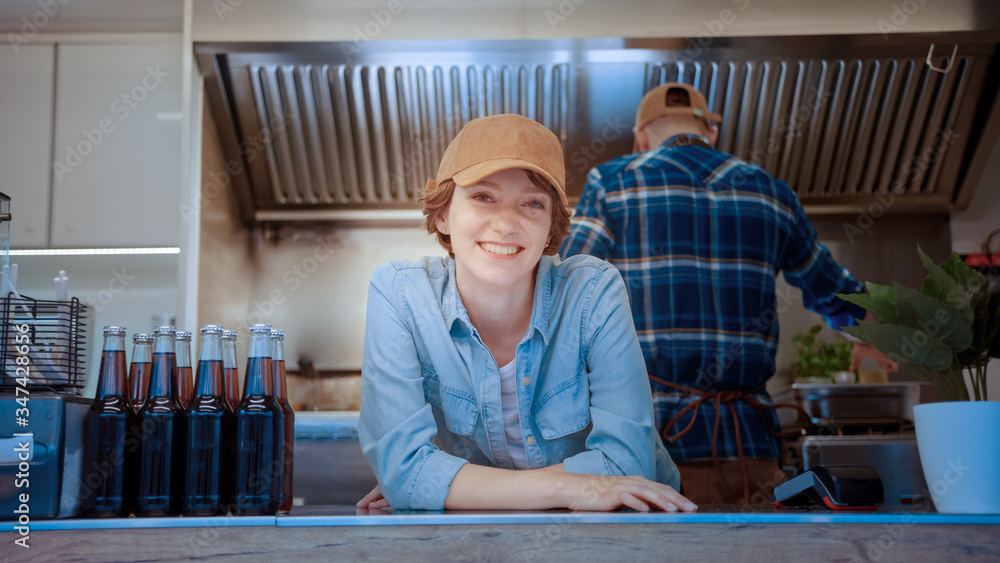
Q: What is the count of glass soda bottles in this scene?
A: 8